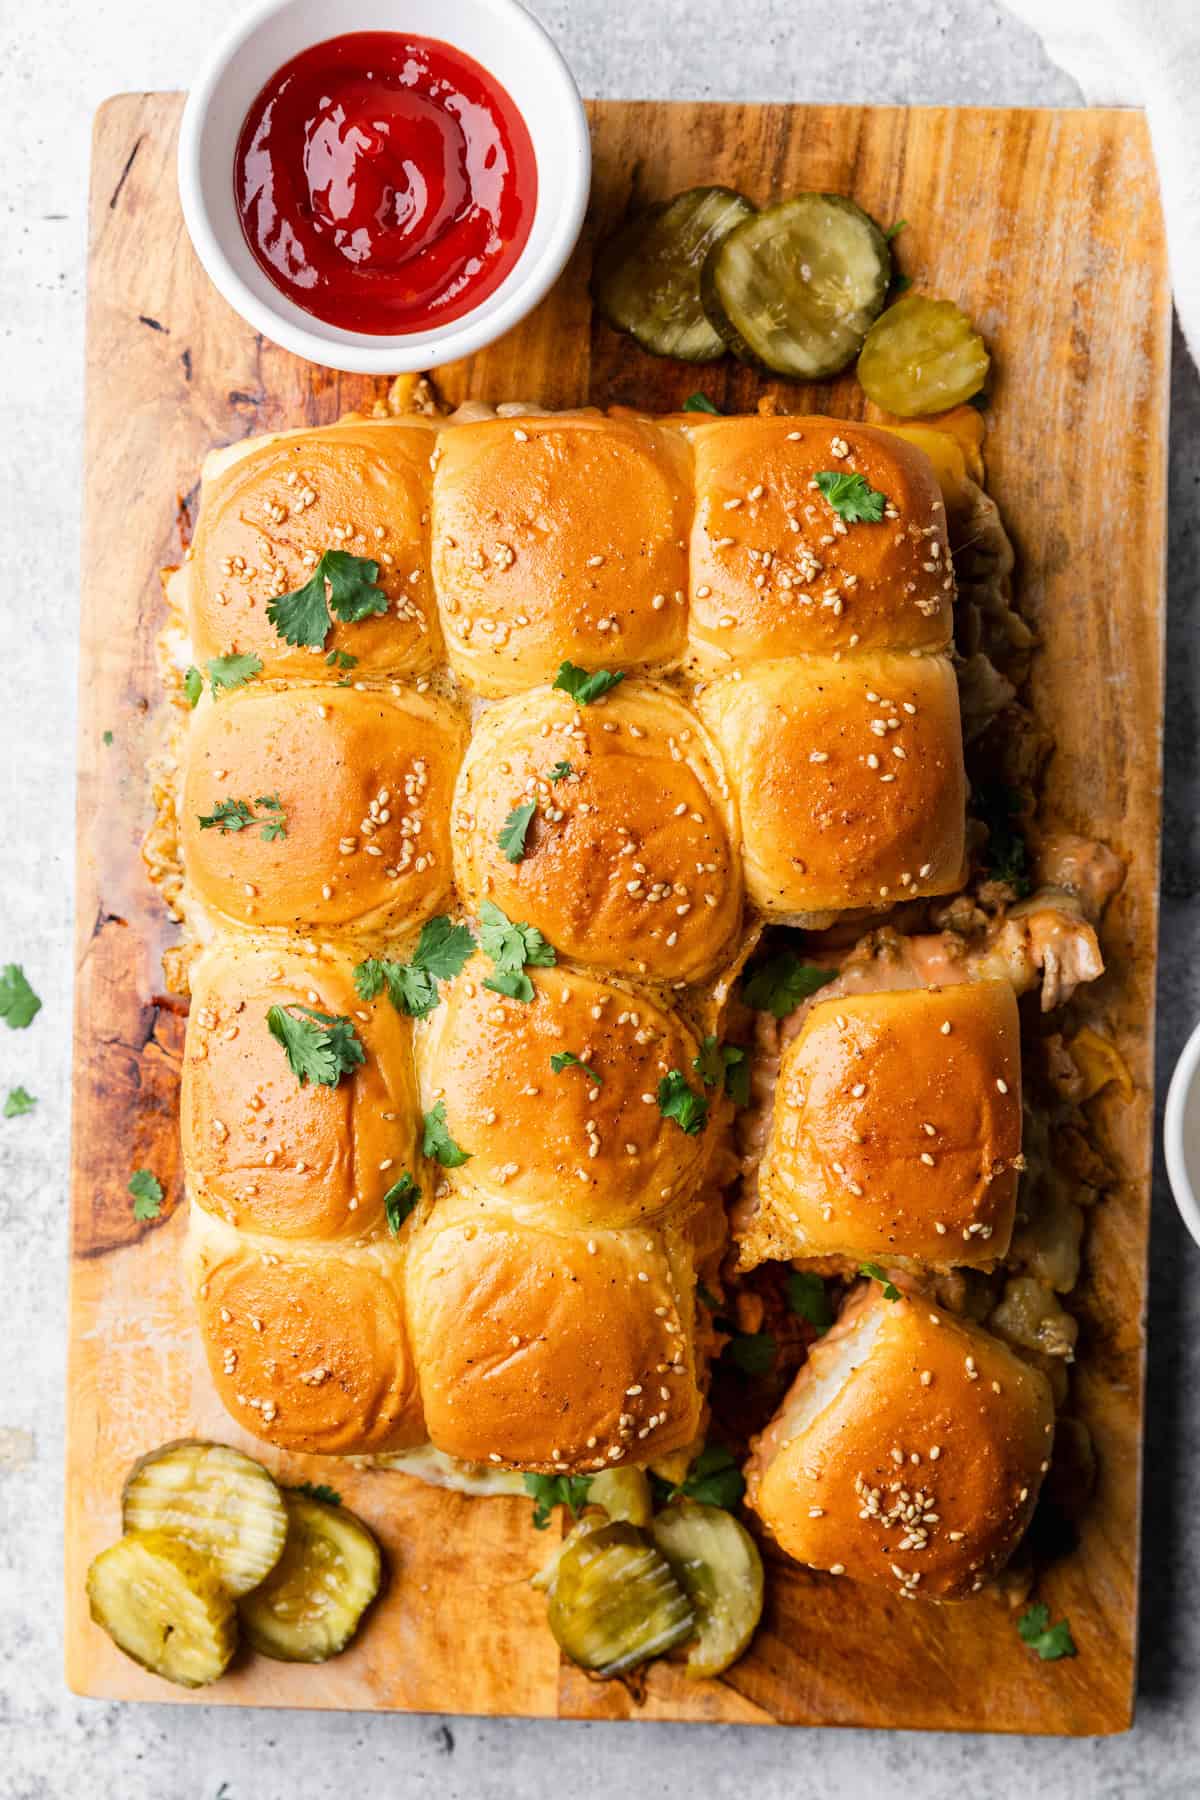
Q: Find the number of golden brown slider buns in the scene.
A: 12